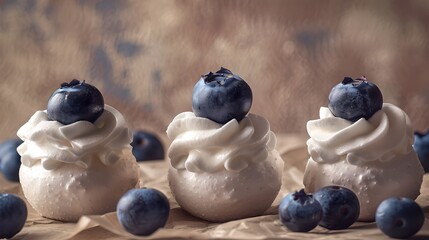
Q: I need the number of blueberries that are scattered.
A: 8